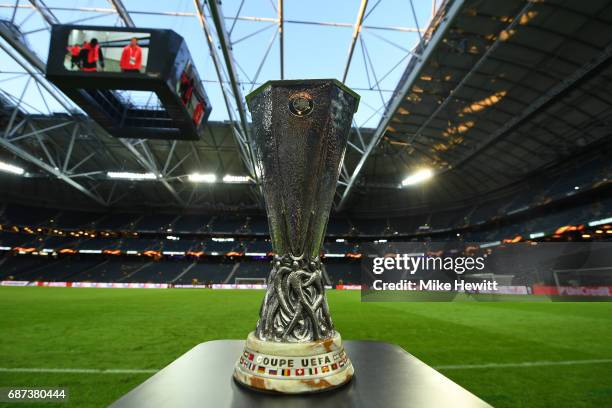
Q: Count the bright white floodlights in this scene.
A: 5